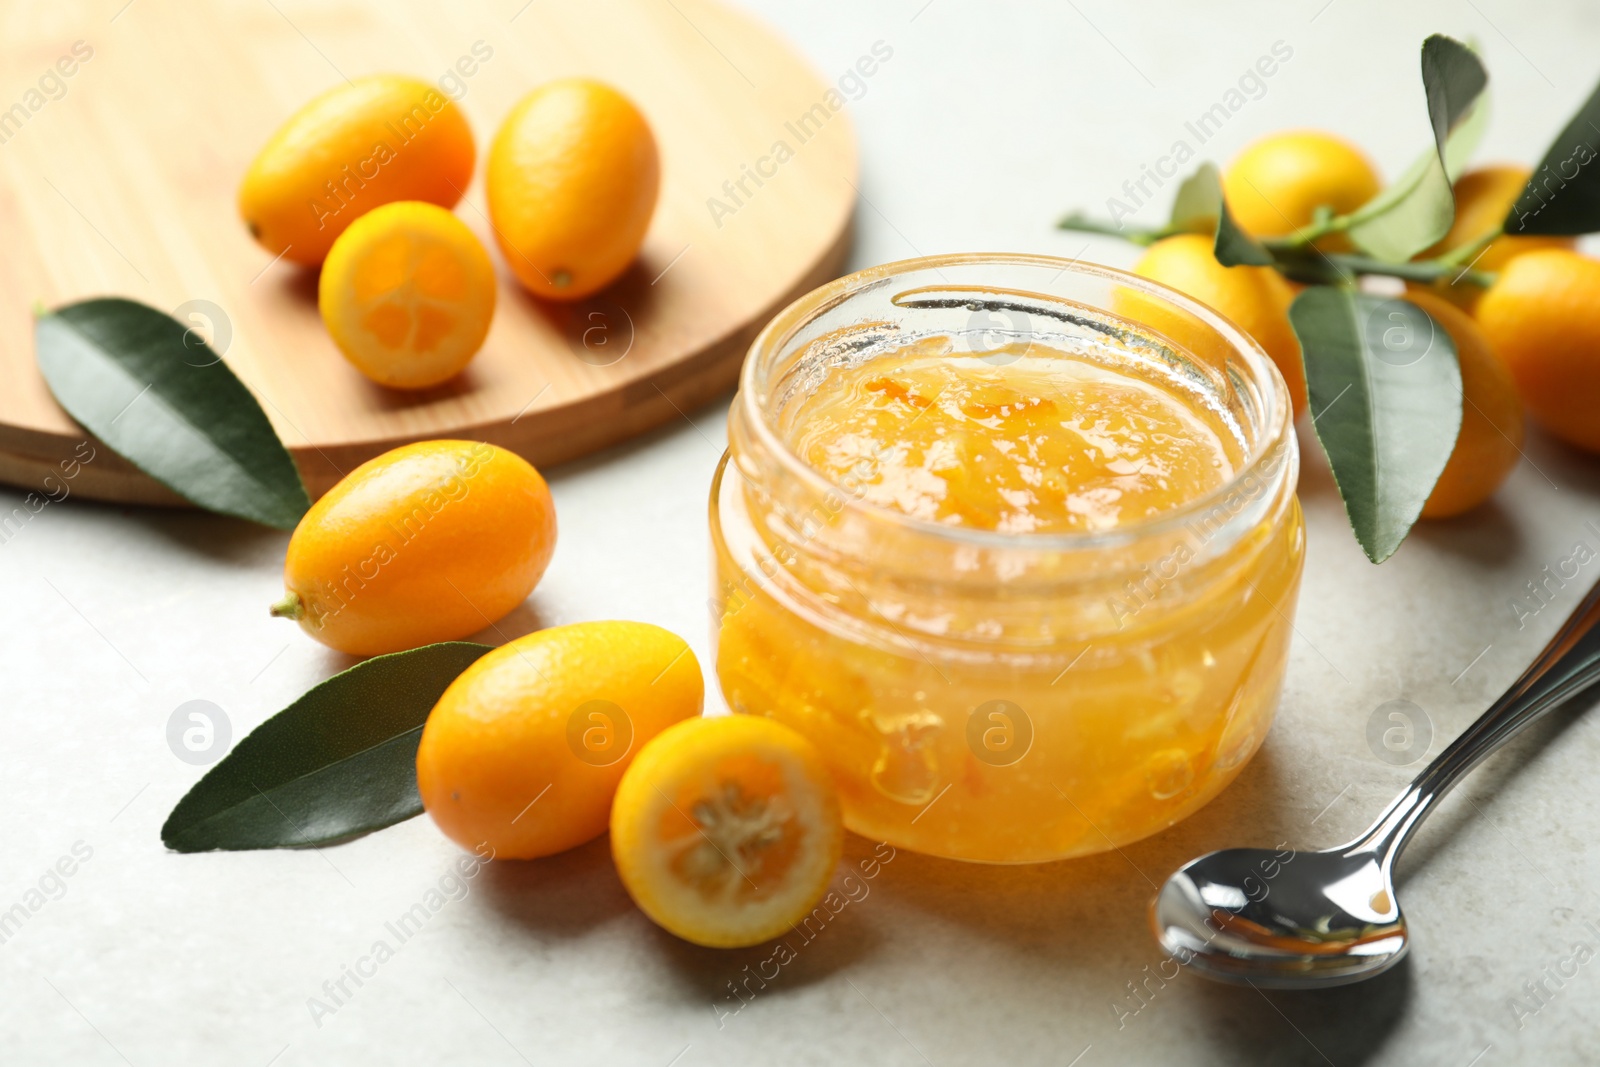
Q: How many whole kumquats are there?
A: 9